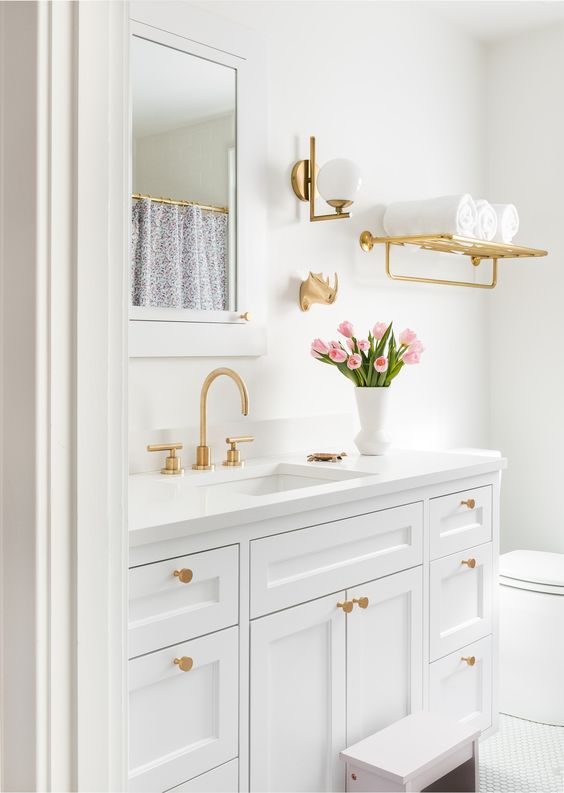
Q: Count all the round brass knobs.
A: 8